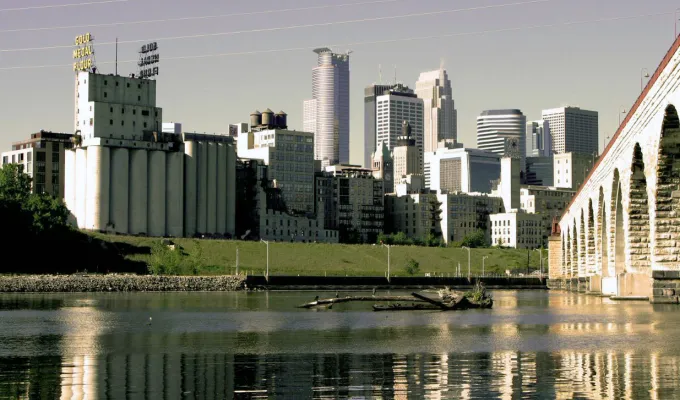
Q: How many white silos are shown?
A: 12